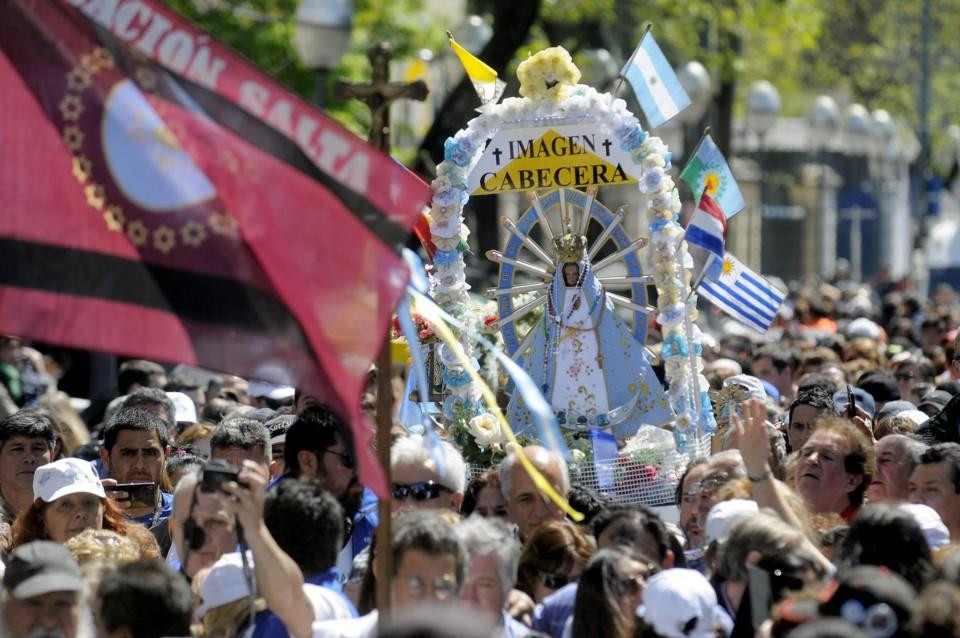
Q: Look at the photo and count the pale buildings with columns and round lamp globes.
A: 1